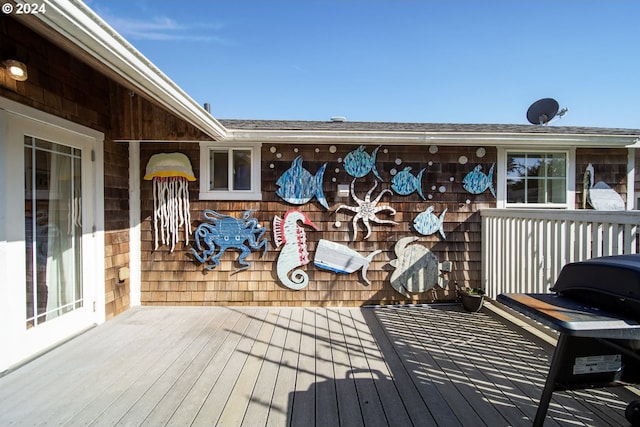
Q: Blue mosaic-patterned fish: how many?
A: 5